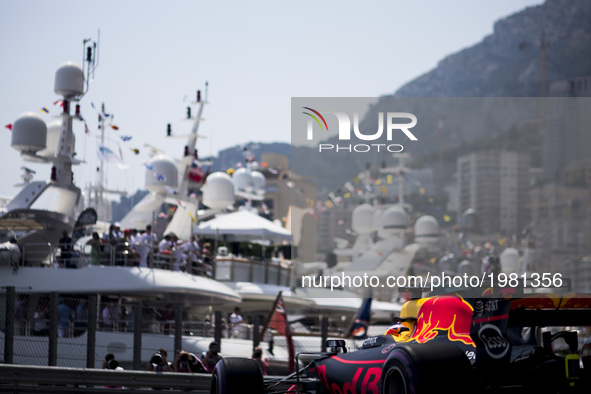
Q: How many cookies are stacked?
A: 0